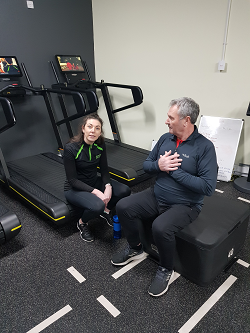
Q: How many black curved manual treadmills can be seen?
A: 3